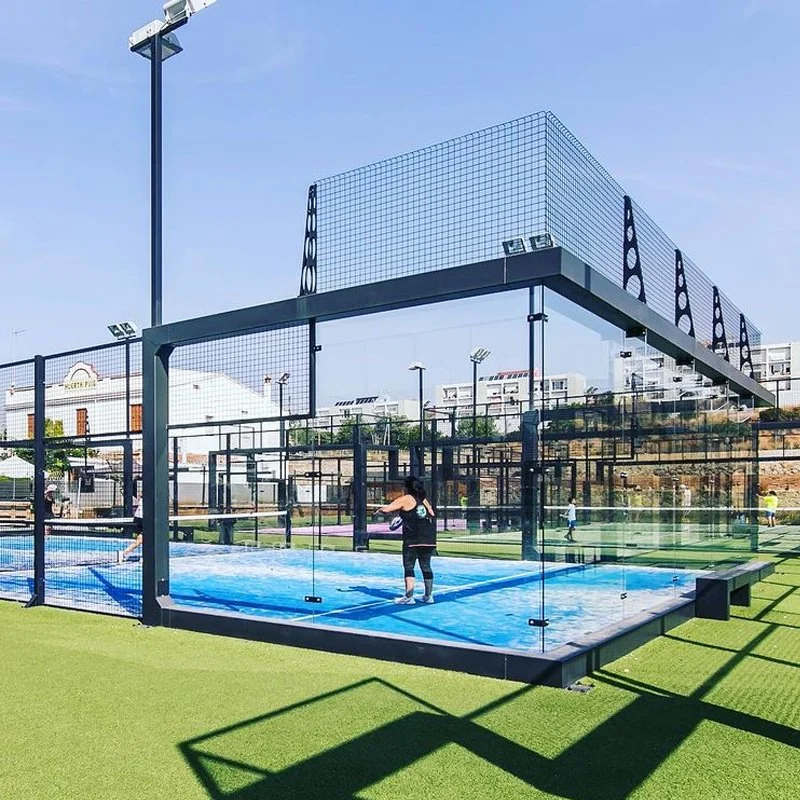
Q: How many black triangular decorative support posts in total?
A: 5